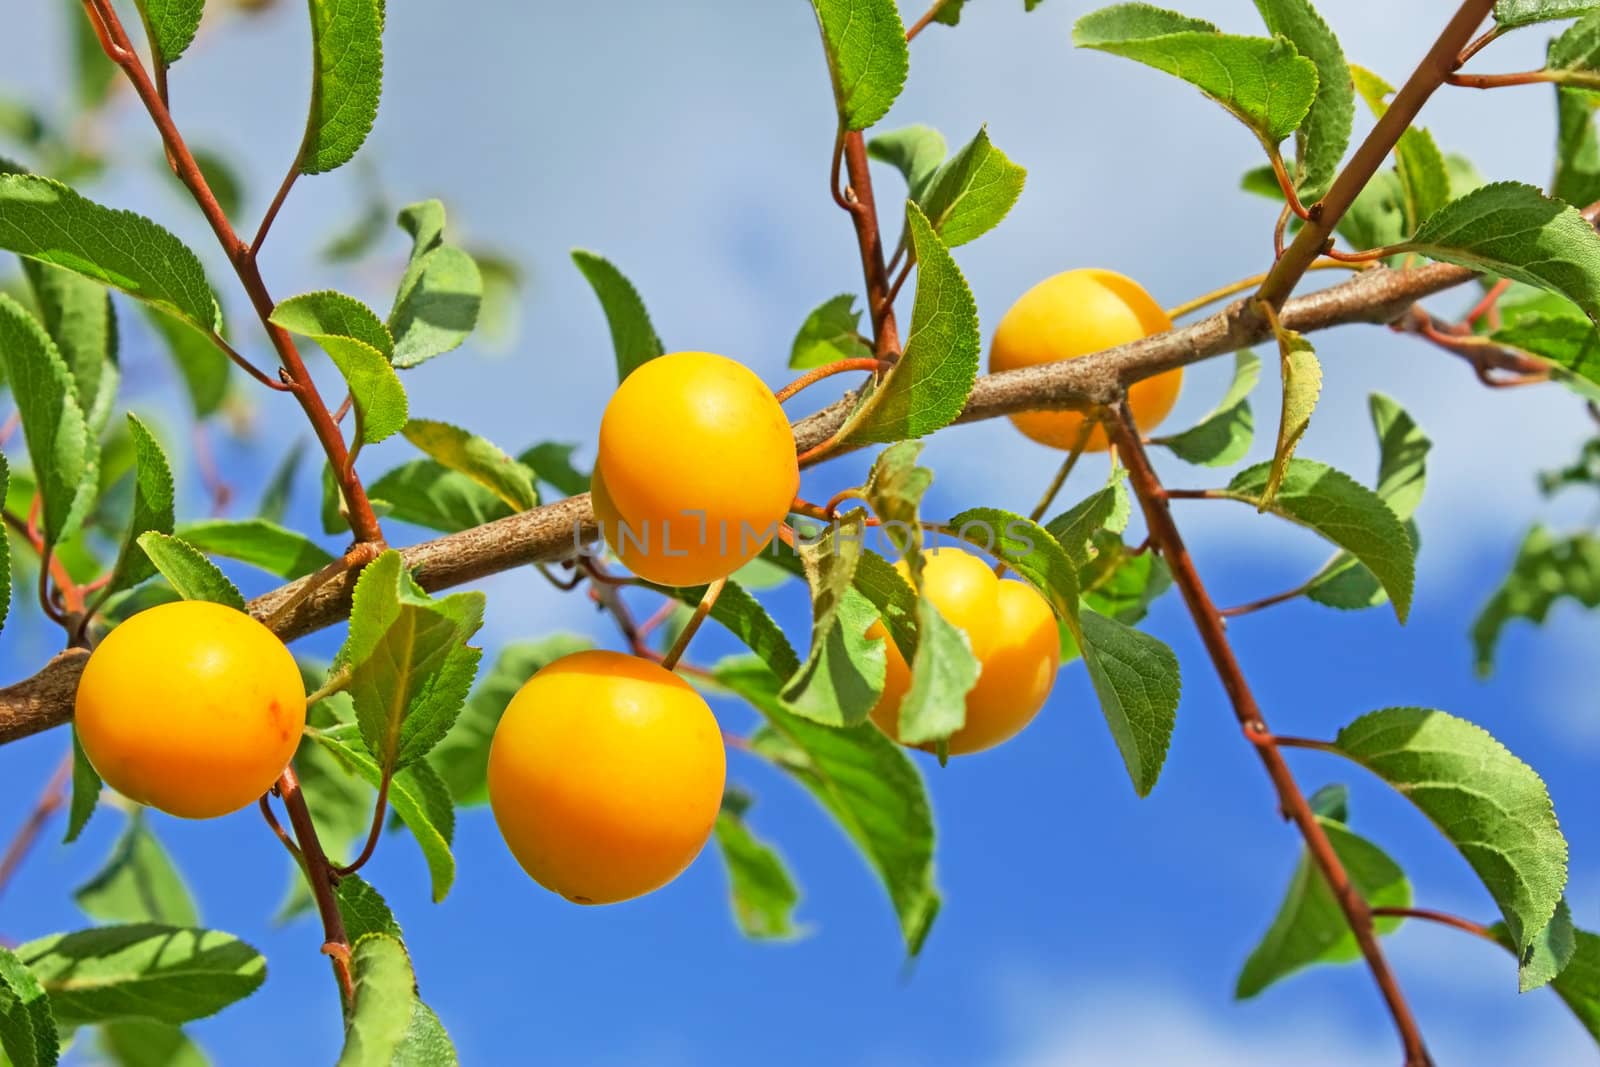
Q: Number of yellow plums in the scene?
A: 5